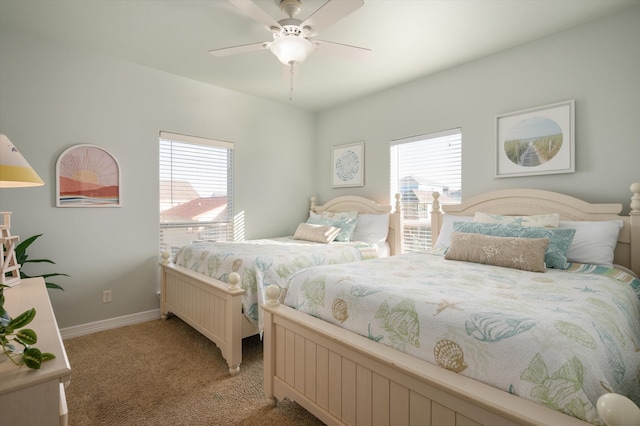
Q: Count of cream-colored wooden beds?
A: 2